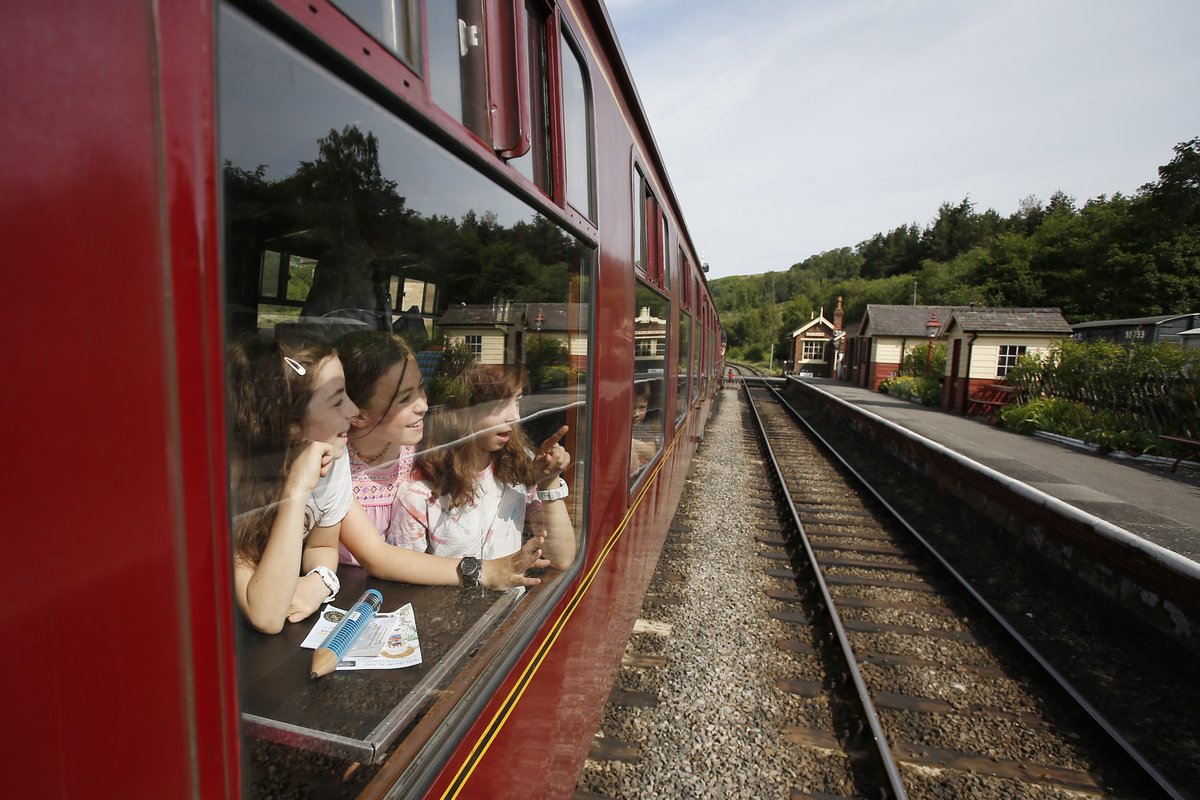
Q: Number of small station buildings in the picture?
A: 3